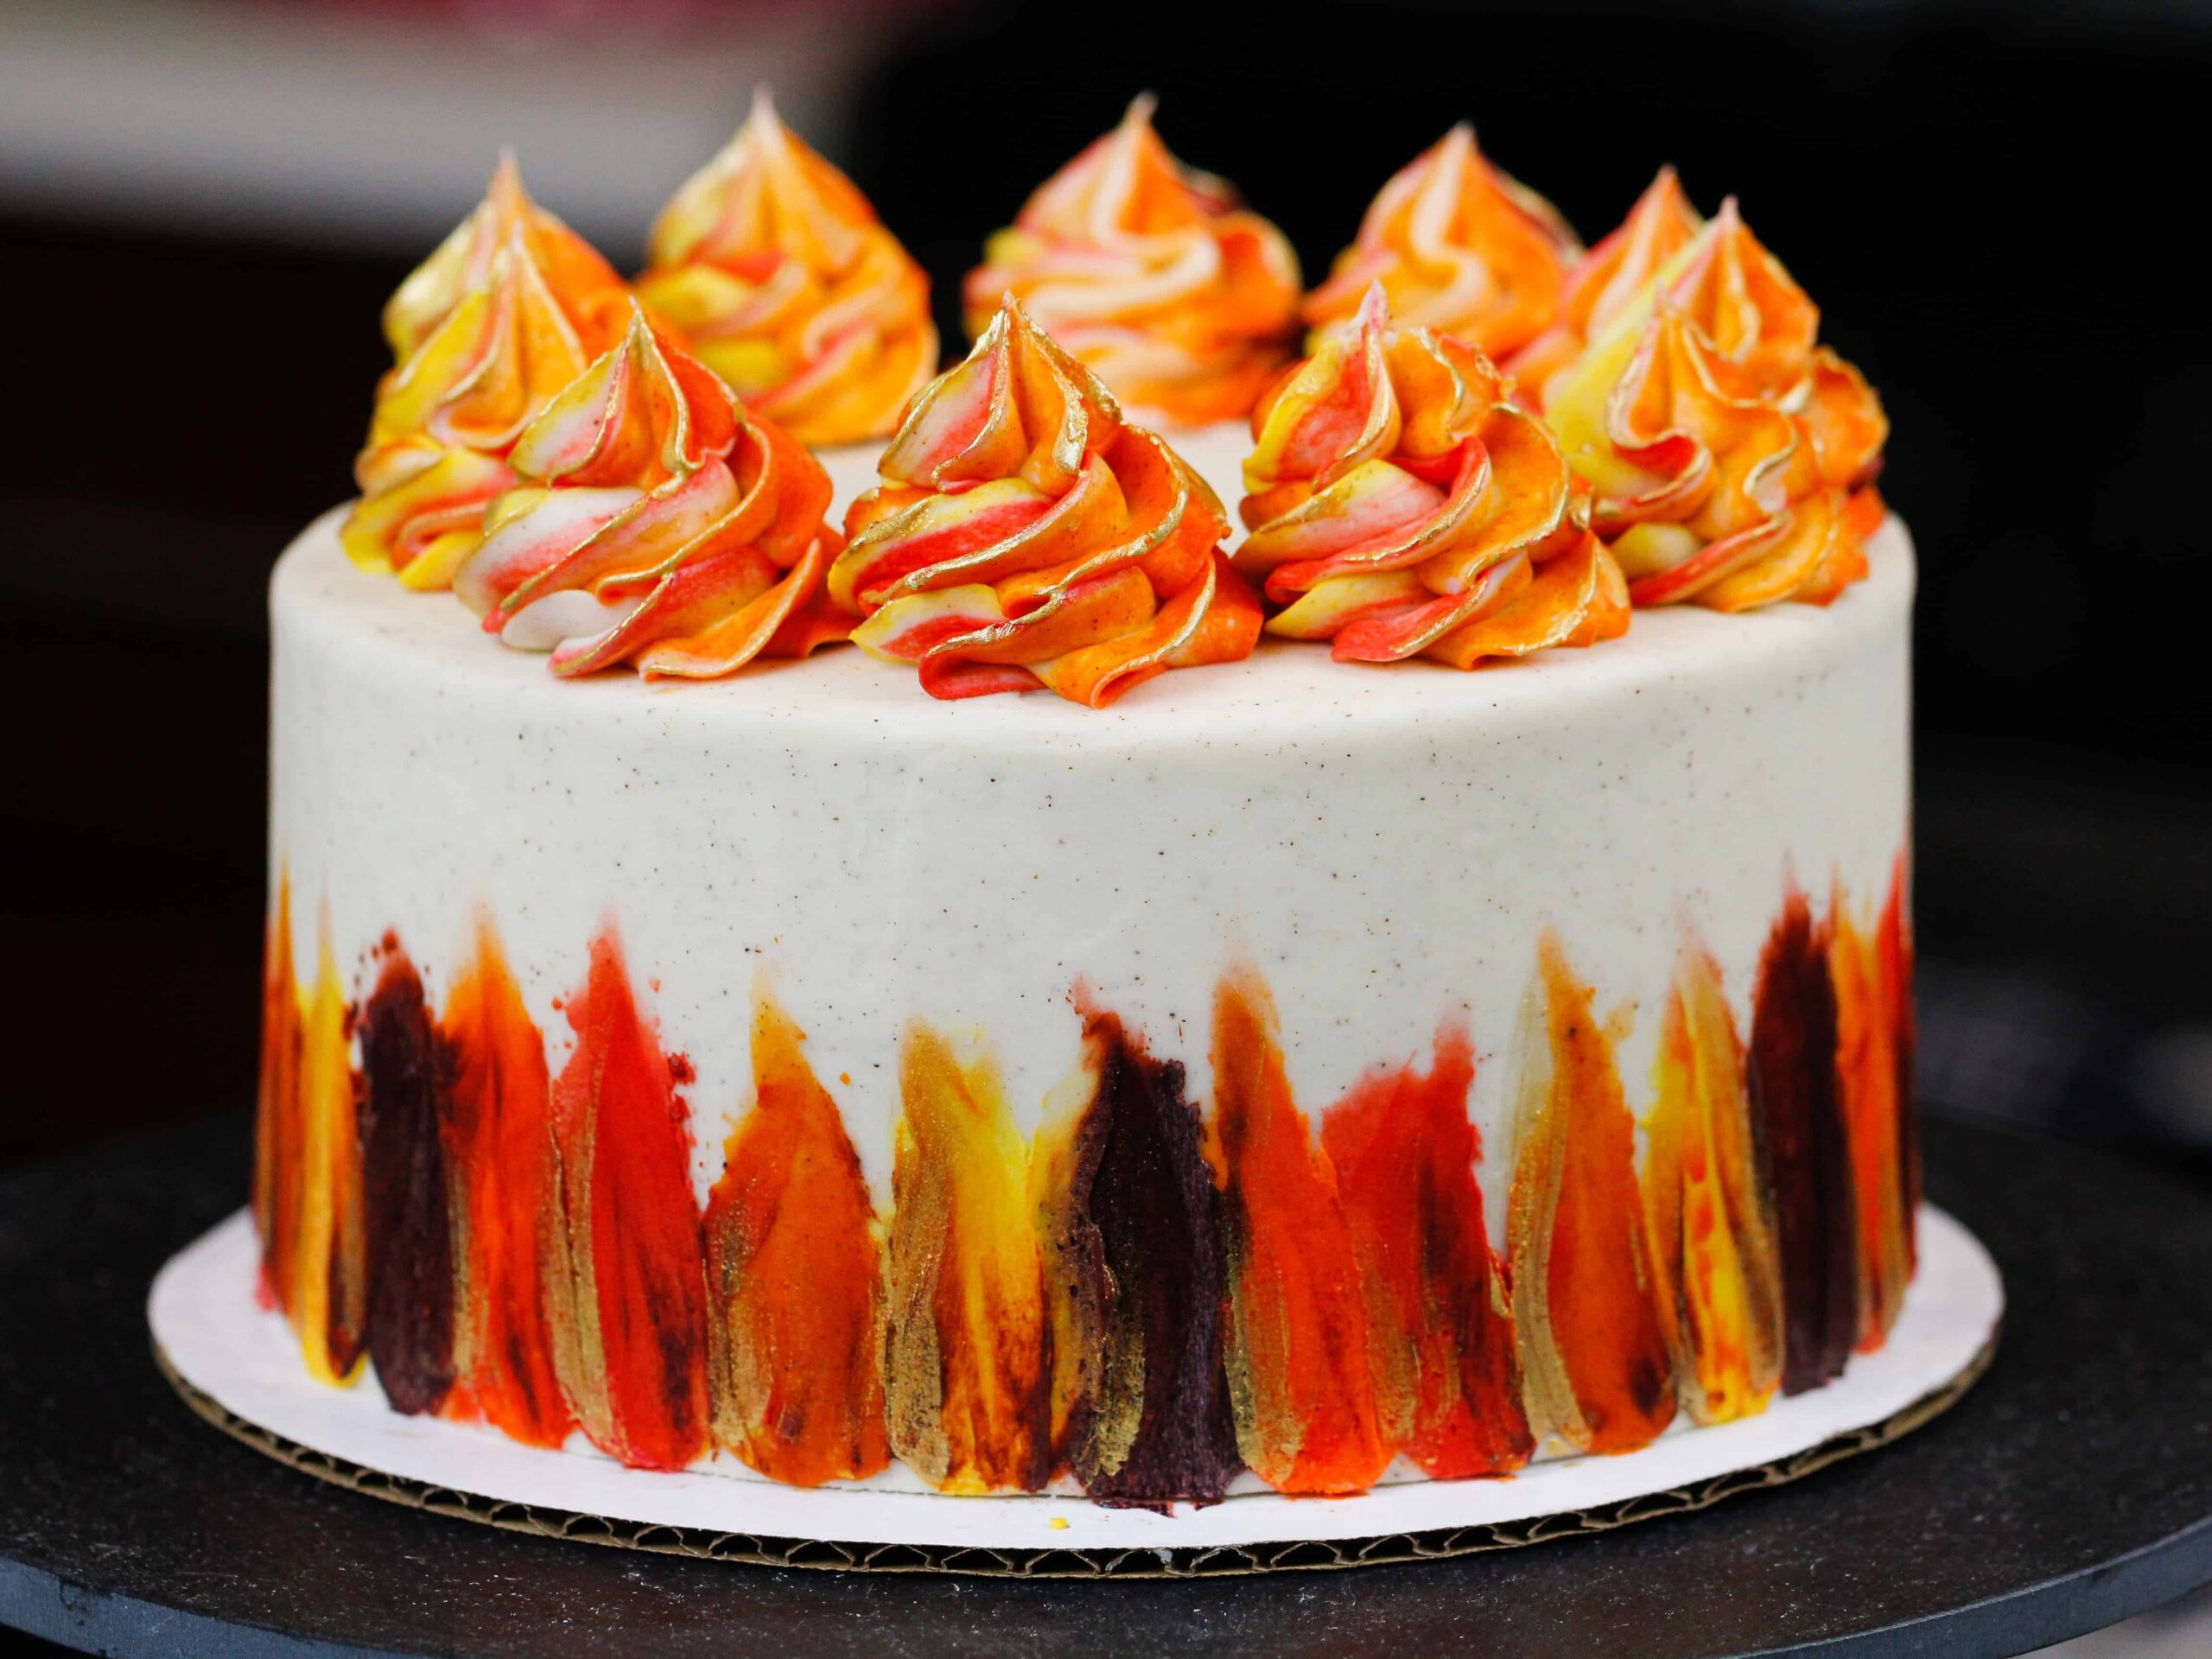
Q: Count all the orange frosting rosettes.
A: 11